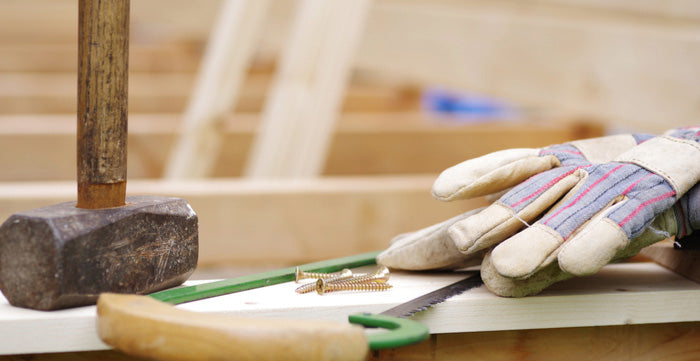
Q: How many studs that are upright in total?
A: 2